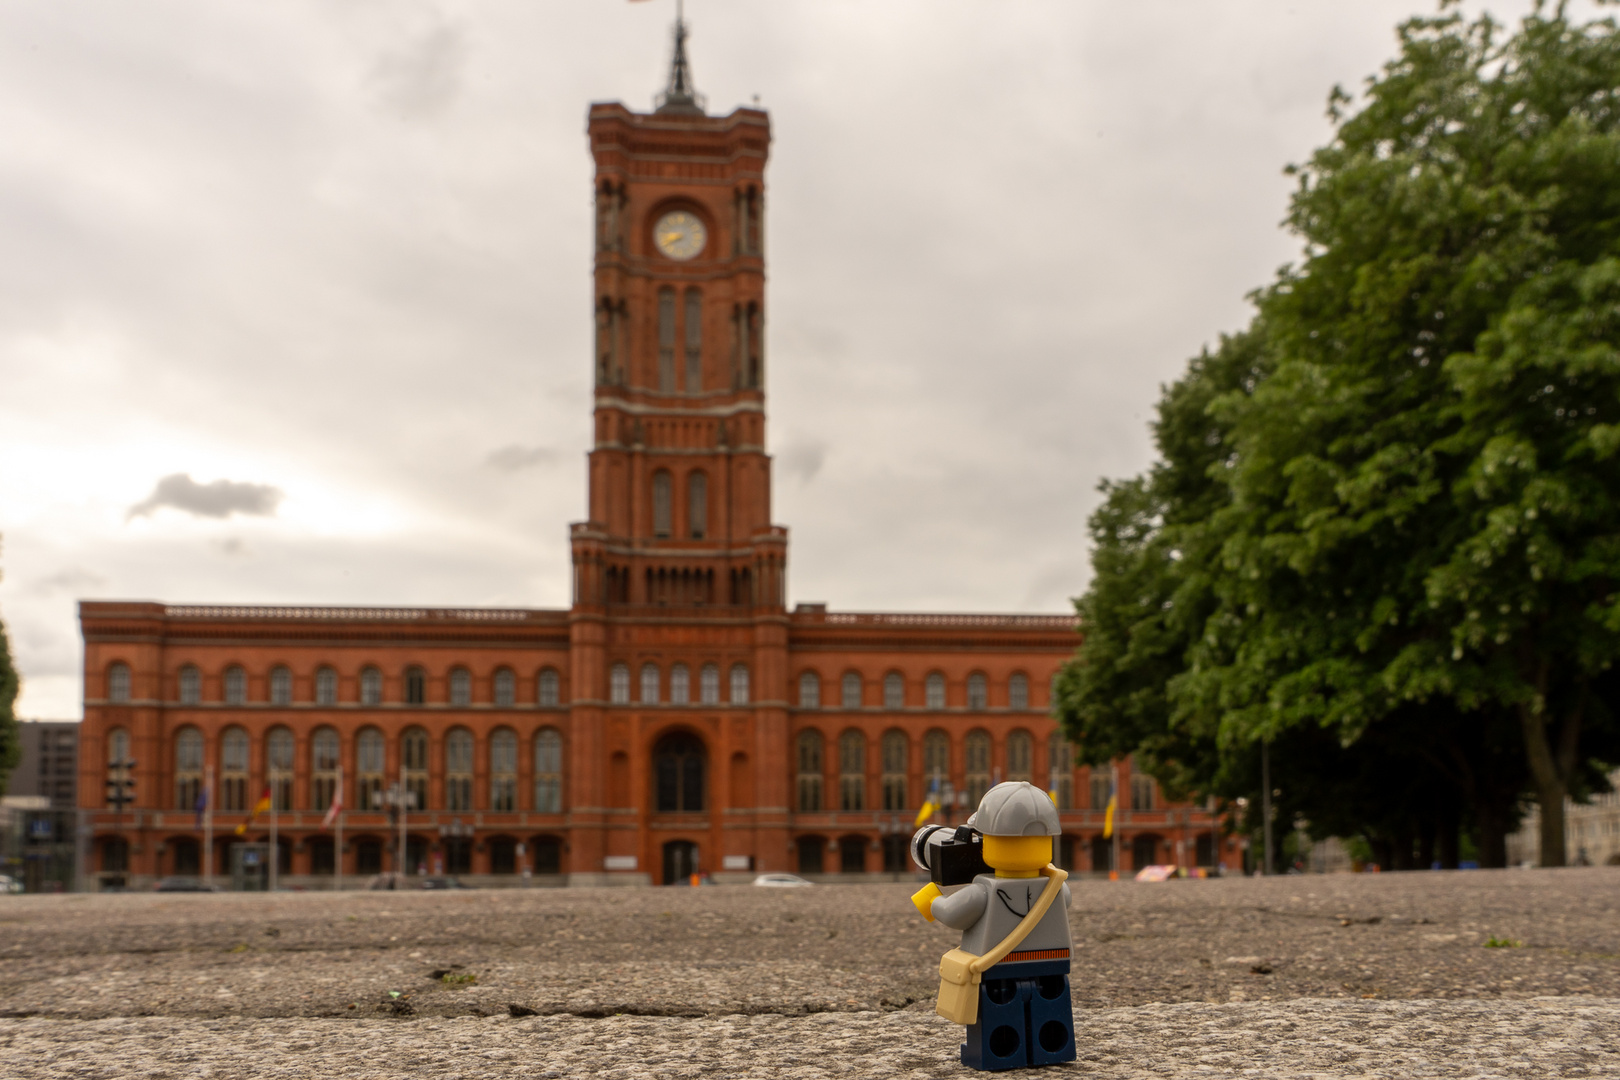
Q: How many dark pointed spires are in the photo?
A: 1